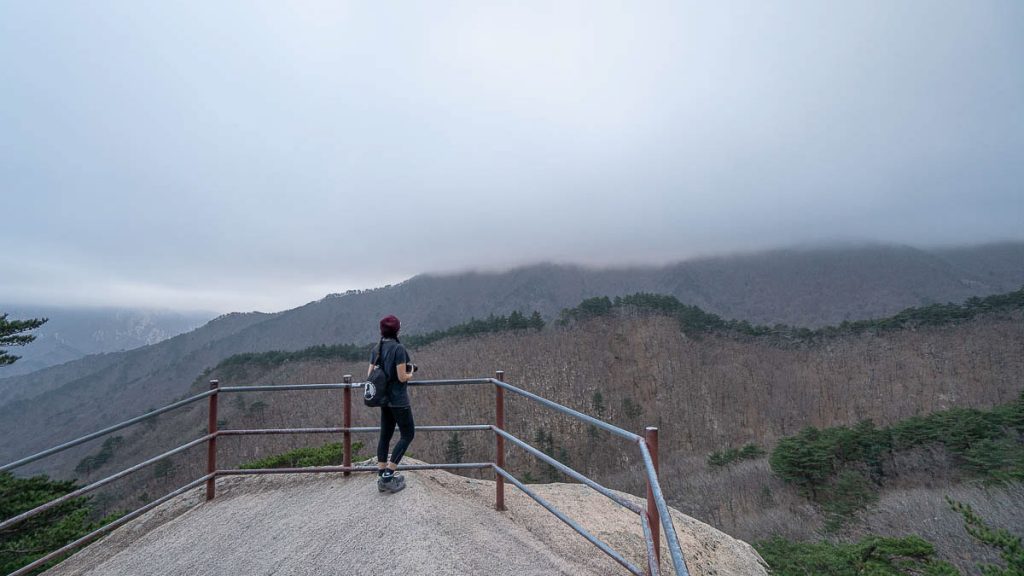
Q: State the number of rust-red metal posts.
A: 4